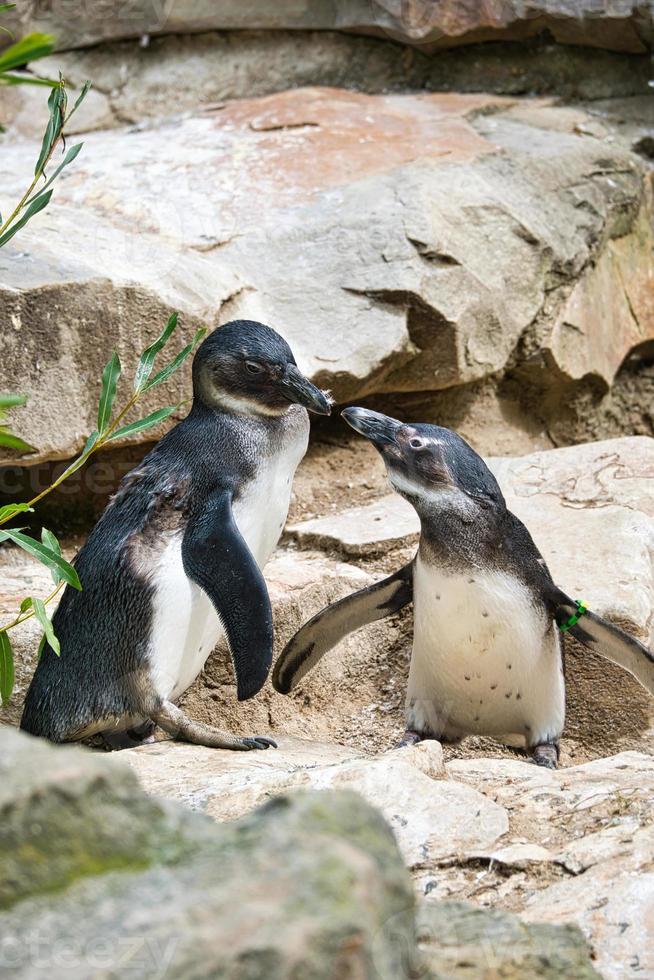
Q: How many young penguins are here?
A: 2